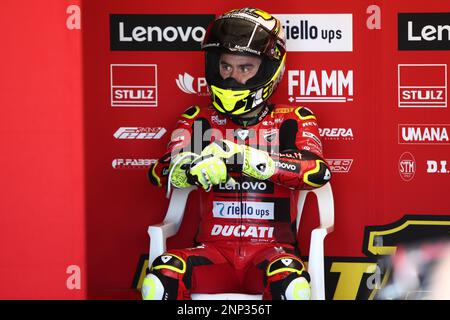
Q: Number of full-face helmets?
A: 1